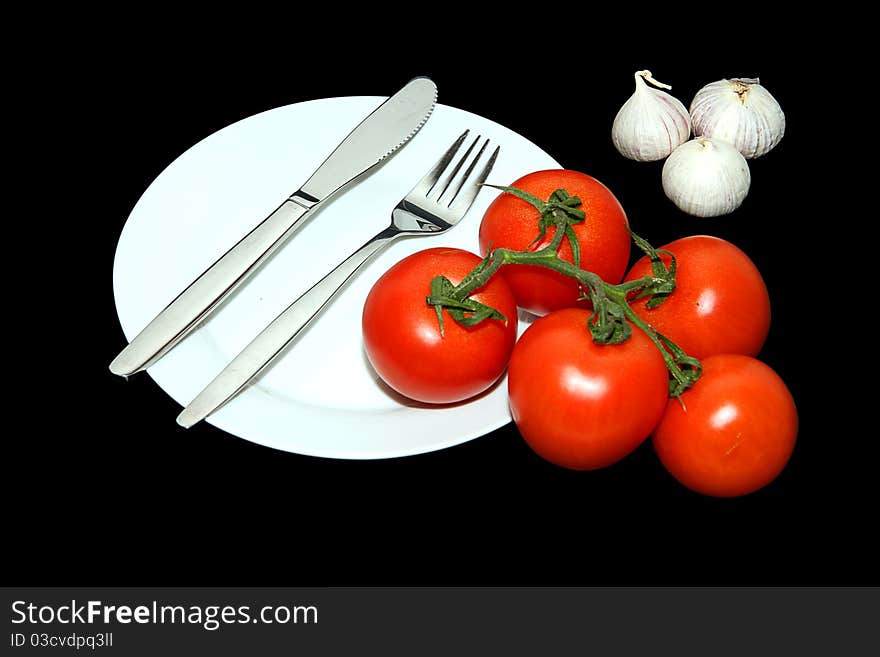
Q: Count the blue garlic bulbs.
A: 0